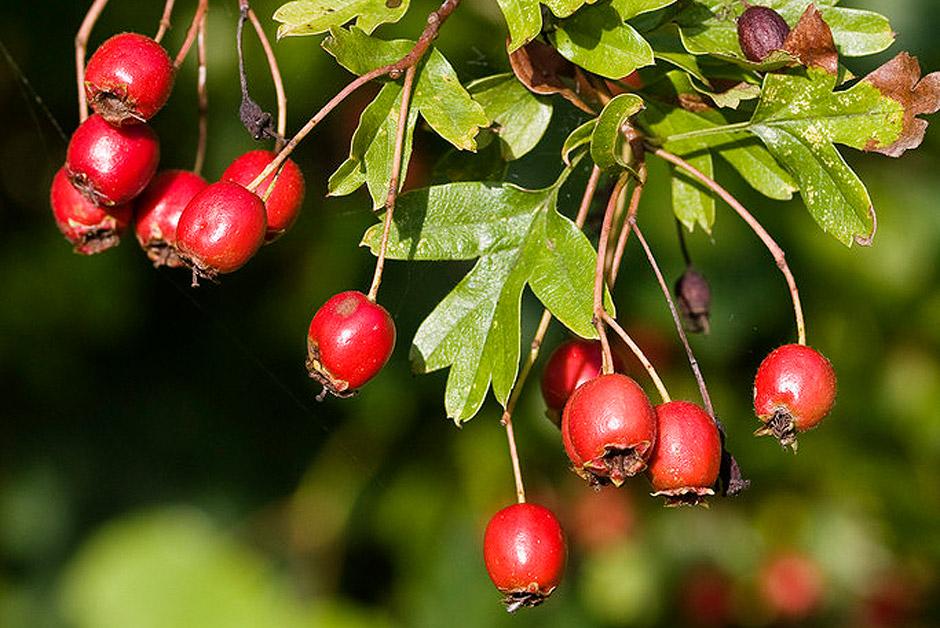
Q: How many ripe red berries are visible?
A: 12